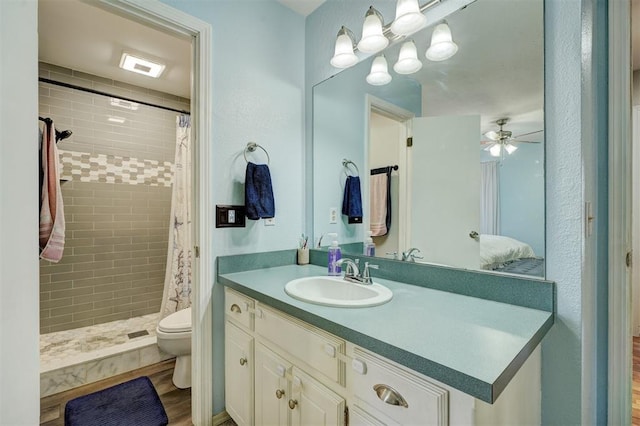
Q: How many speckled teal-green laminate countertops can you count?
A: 1